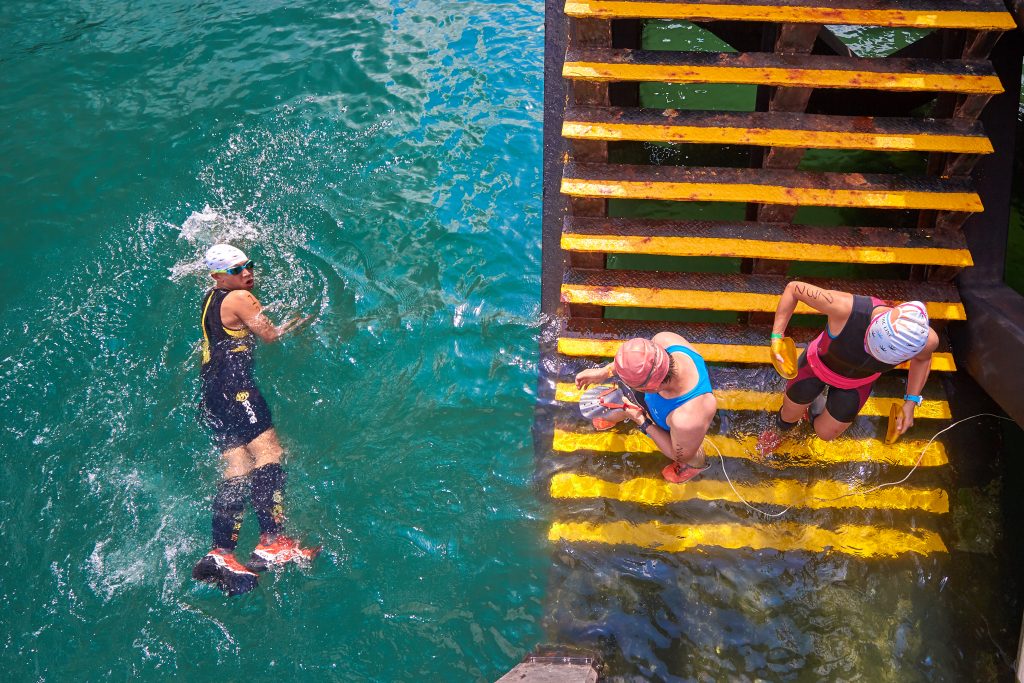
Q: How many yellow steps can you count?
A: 11